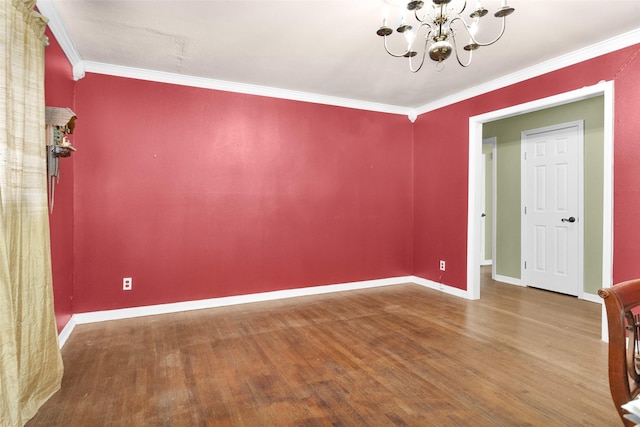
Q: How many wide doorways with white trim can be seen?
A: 1